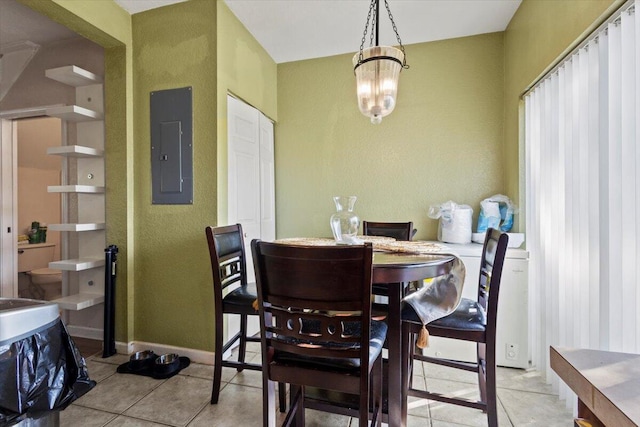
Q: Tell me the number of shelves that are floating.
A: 7